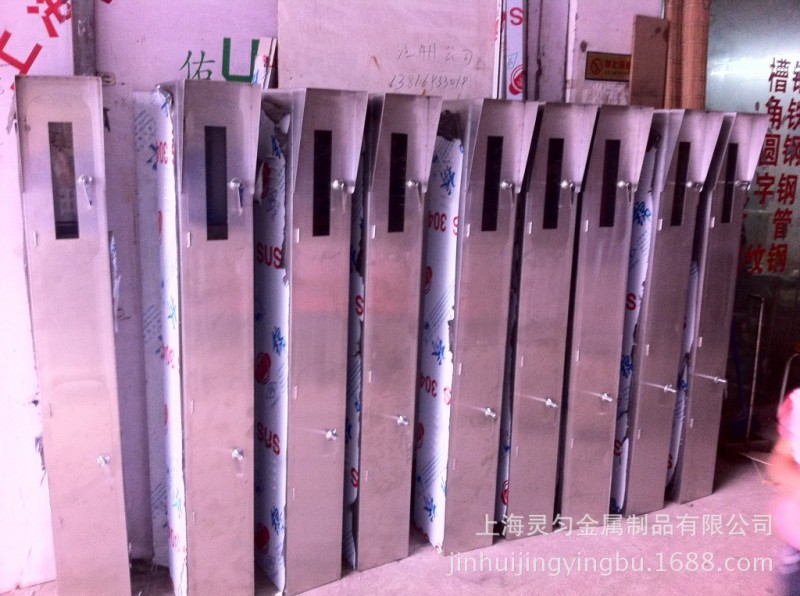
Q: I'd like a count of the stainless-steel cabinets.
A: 9